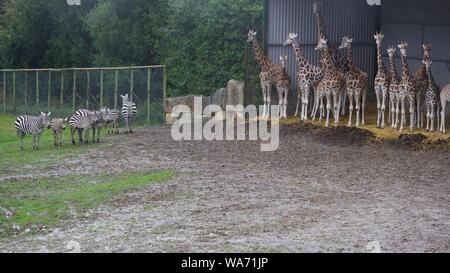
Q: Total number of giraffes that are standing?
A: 12